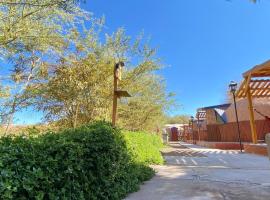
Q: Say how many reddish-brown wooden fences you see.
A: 1